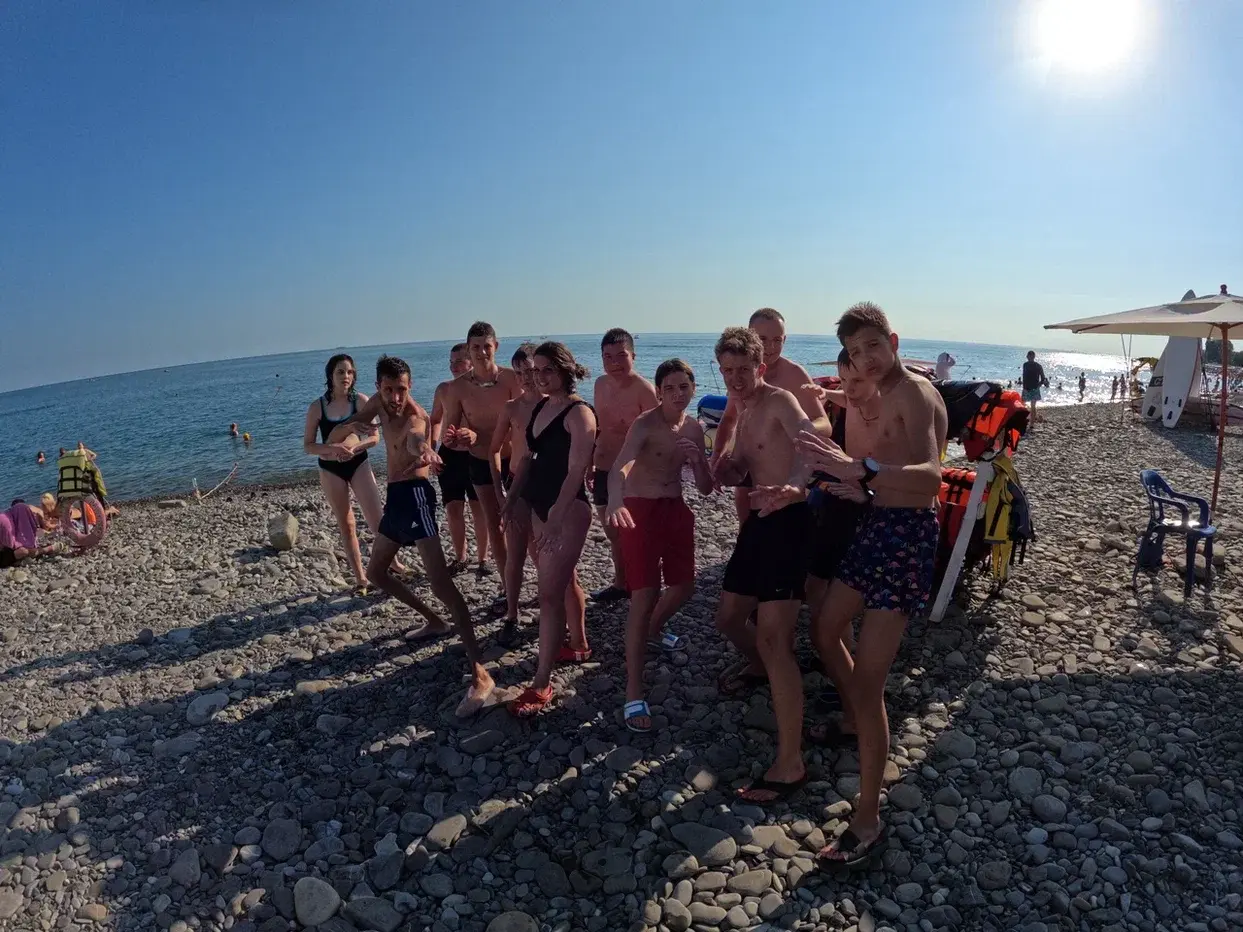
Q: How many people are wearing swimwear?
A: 12